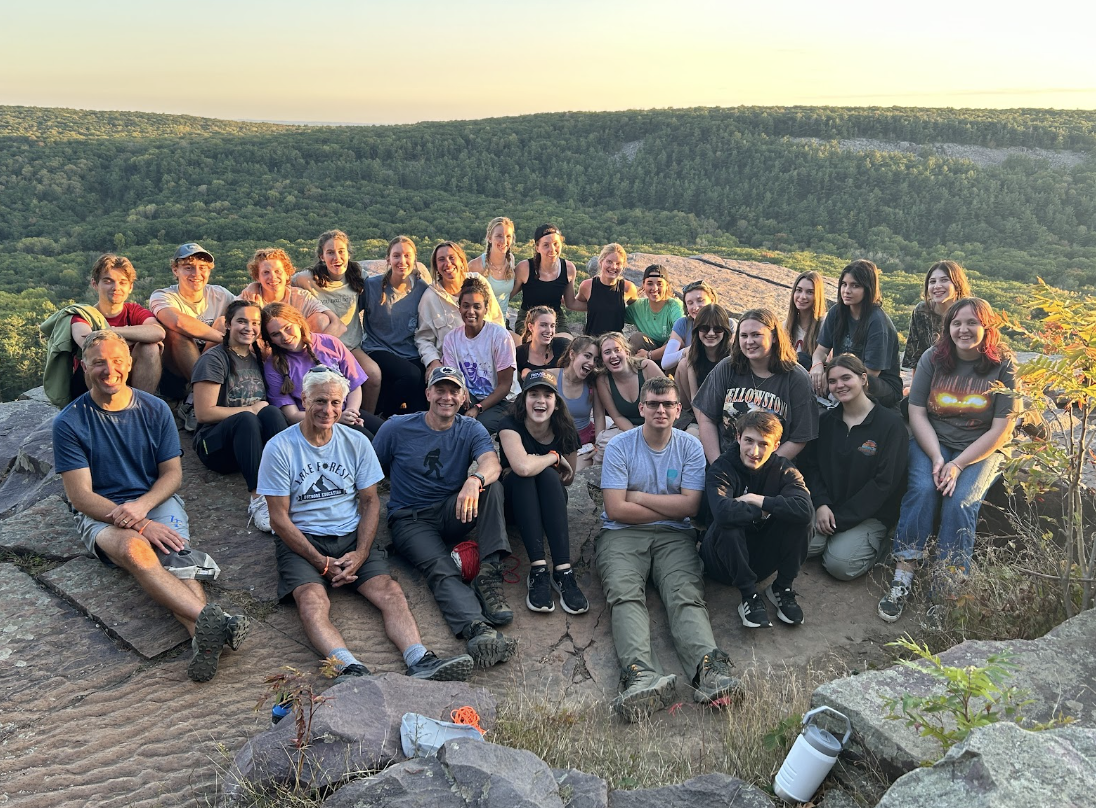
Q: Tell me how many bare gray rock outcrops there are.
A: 2